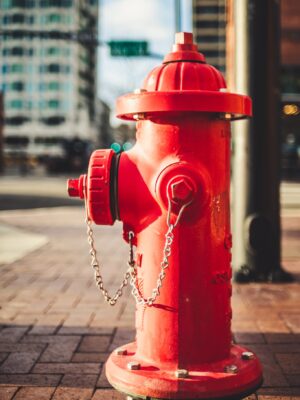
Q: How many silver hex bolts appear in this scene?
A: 5